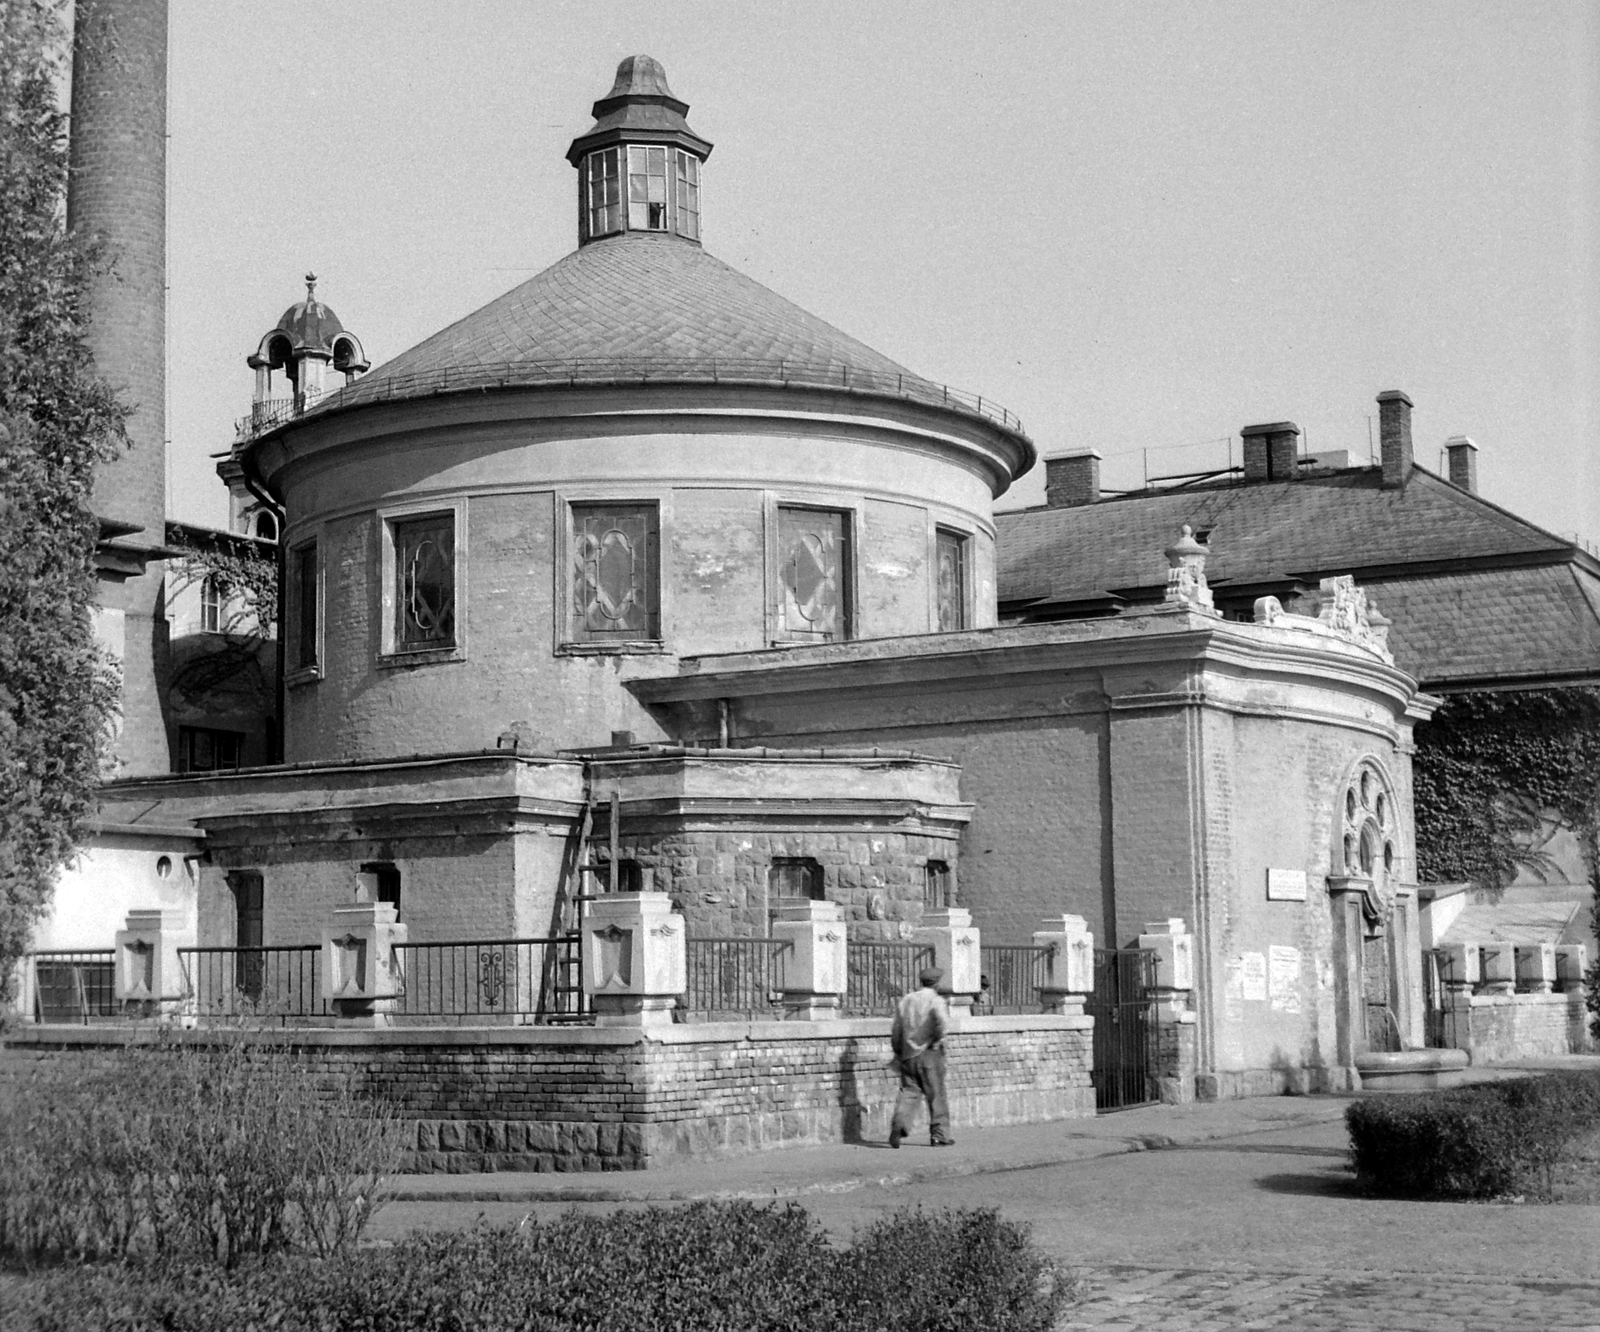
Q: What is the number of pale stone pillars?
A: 11